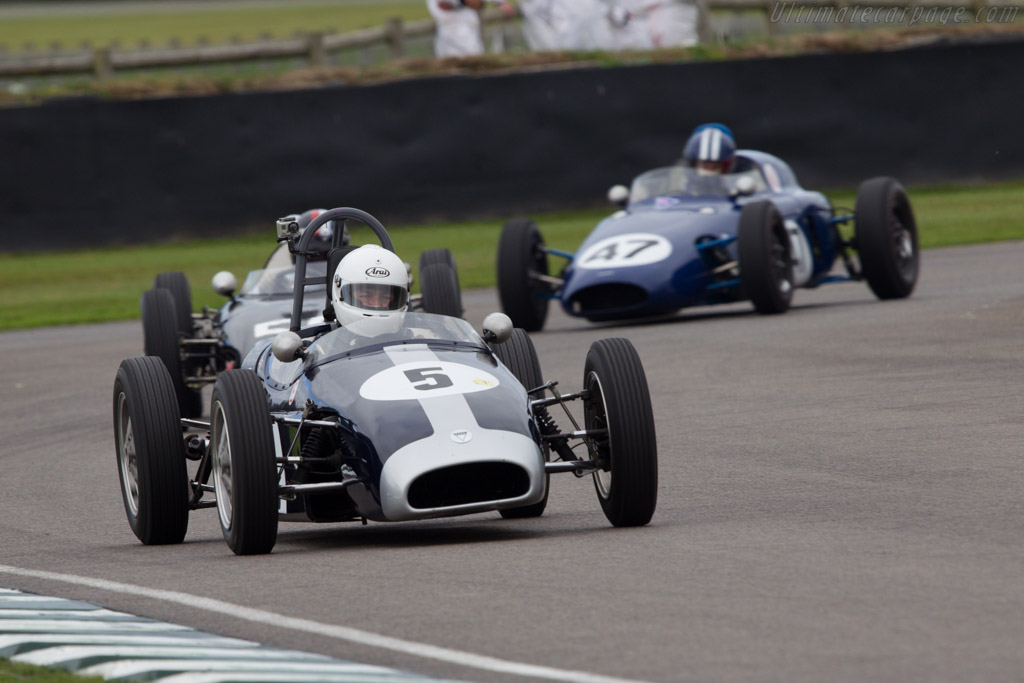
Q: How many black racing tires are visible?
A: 11